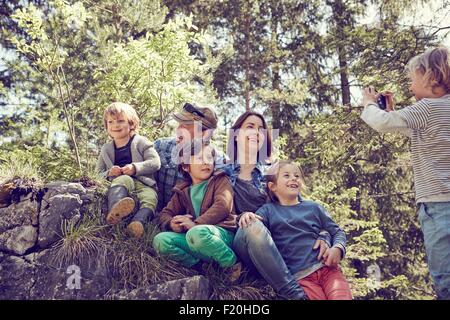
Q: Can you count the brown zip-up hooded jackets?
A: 1